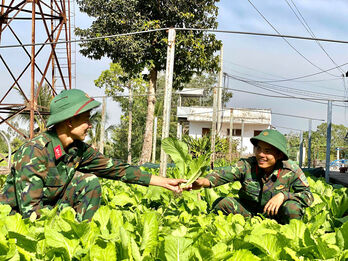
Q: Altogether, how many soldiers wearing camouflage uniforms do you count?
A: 2